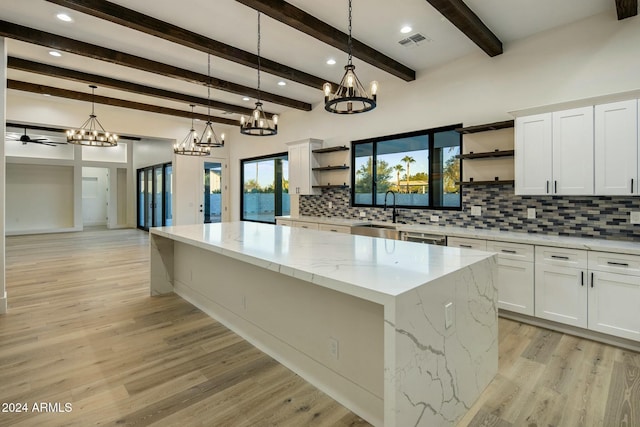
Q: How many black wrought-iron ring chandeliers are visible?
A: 5